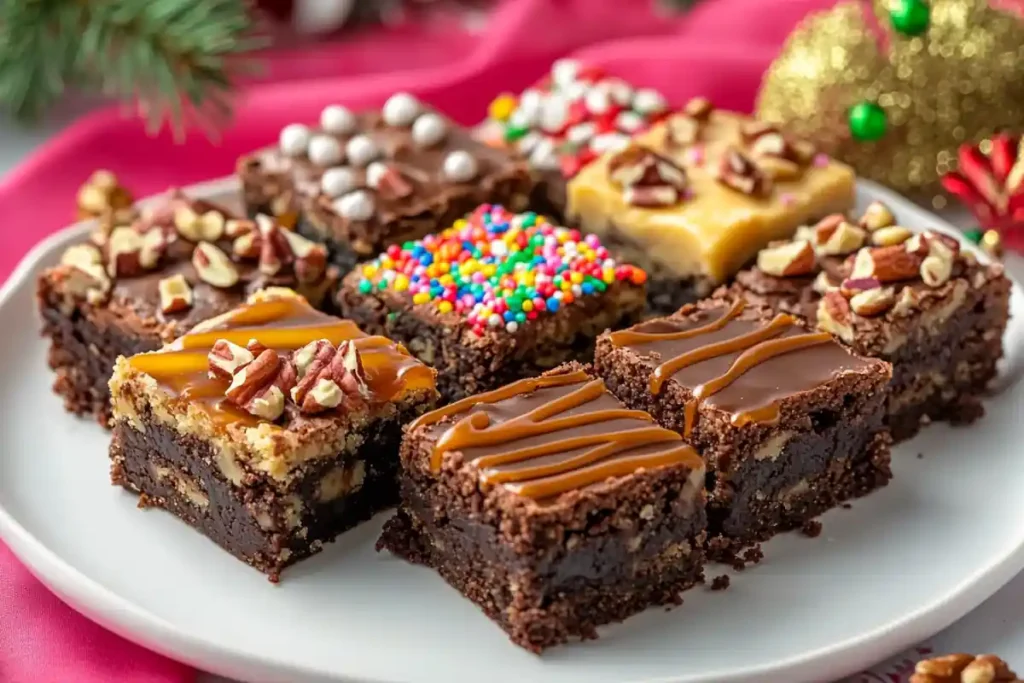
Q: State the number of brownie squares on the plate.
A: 9